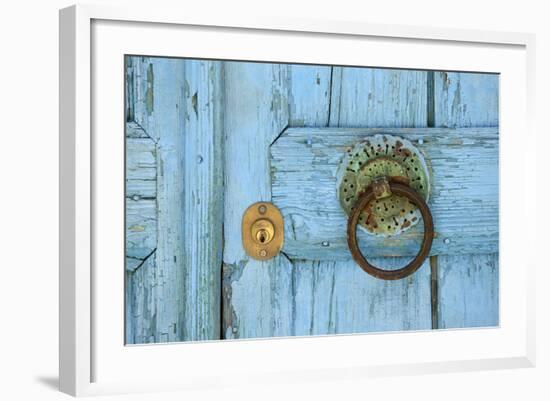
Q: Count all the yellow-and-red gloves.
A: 0